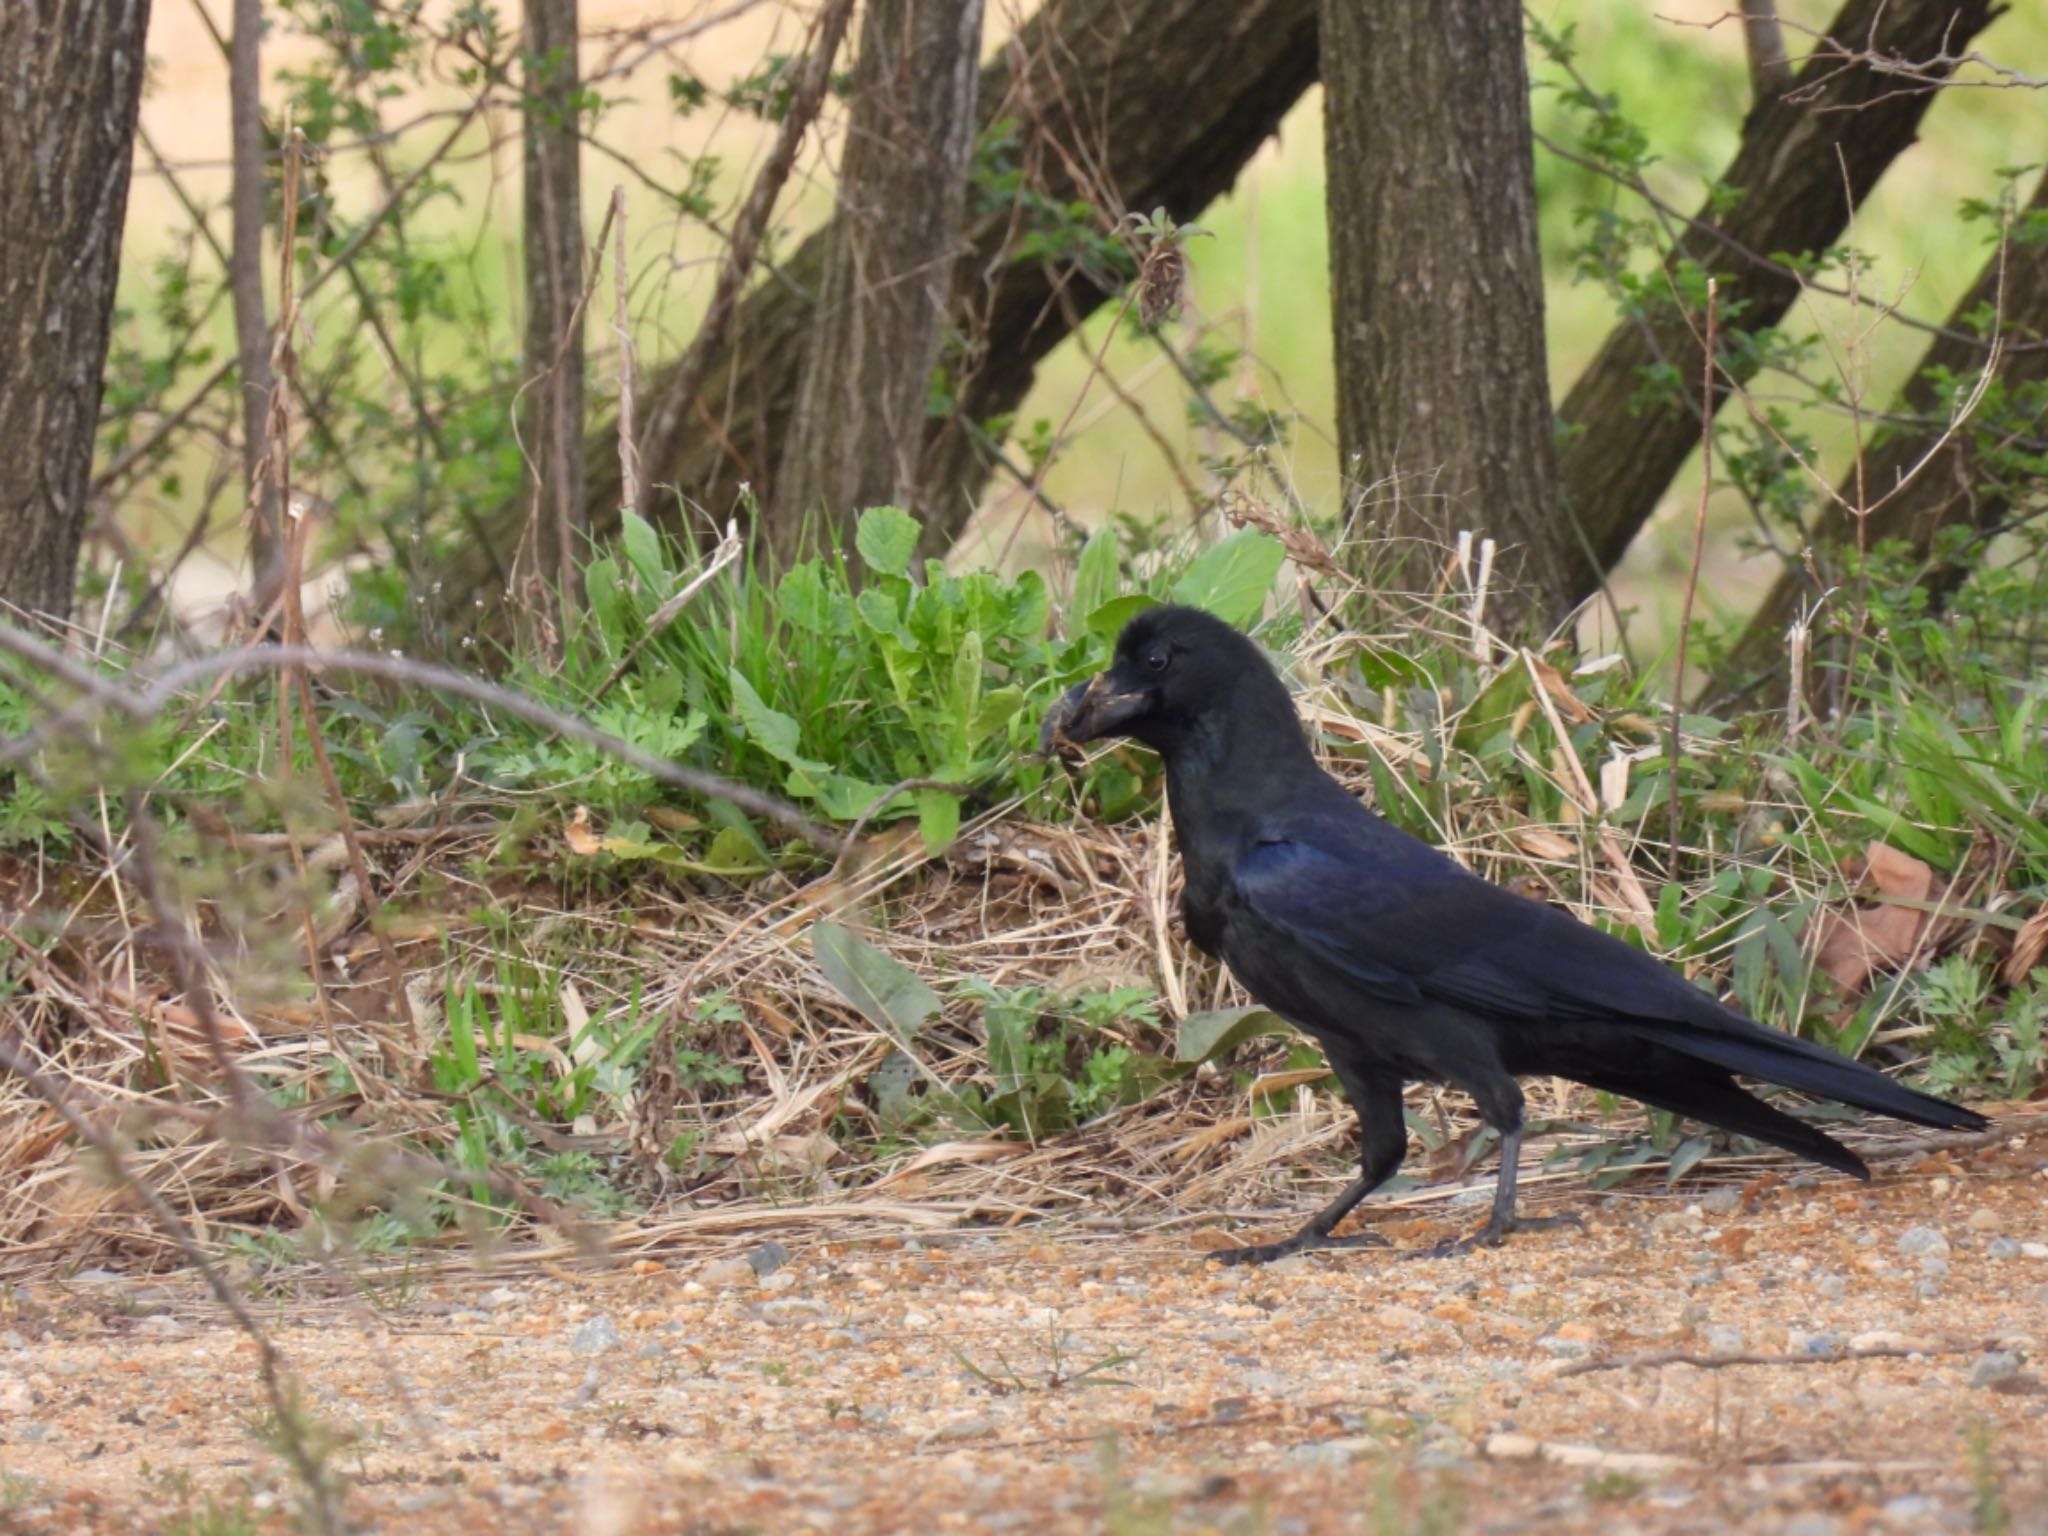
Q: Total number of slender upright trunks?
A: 2